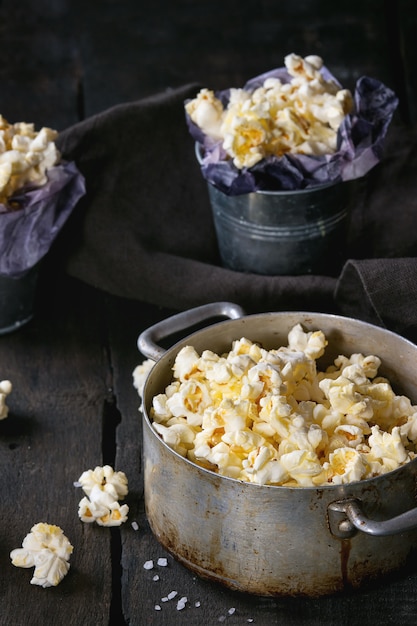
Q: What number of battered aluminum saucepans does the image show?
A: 1